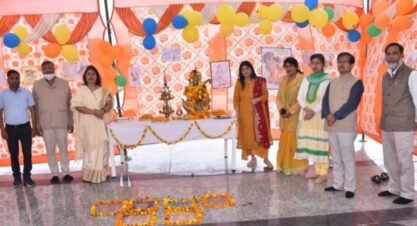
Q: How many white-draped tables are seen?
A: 1